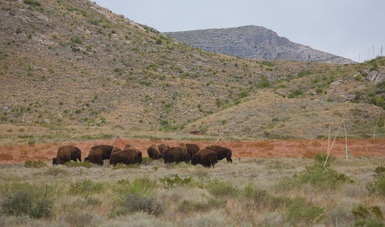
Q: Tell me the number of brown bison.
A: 9